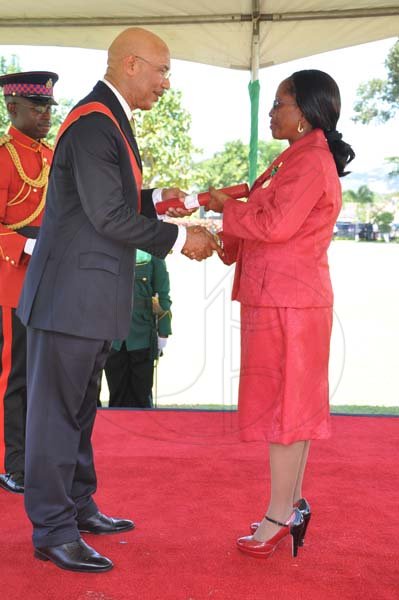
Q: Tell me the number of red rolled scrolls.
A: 1